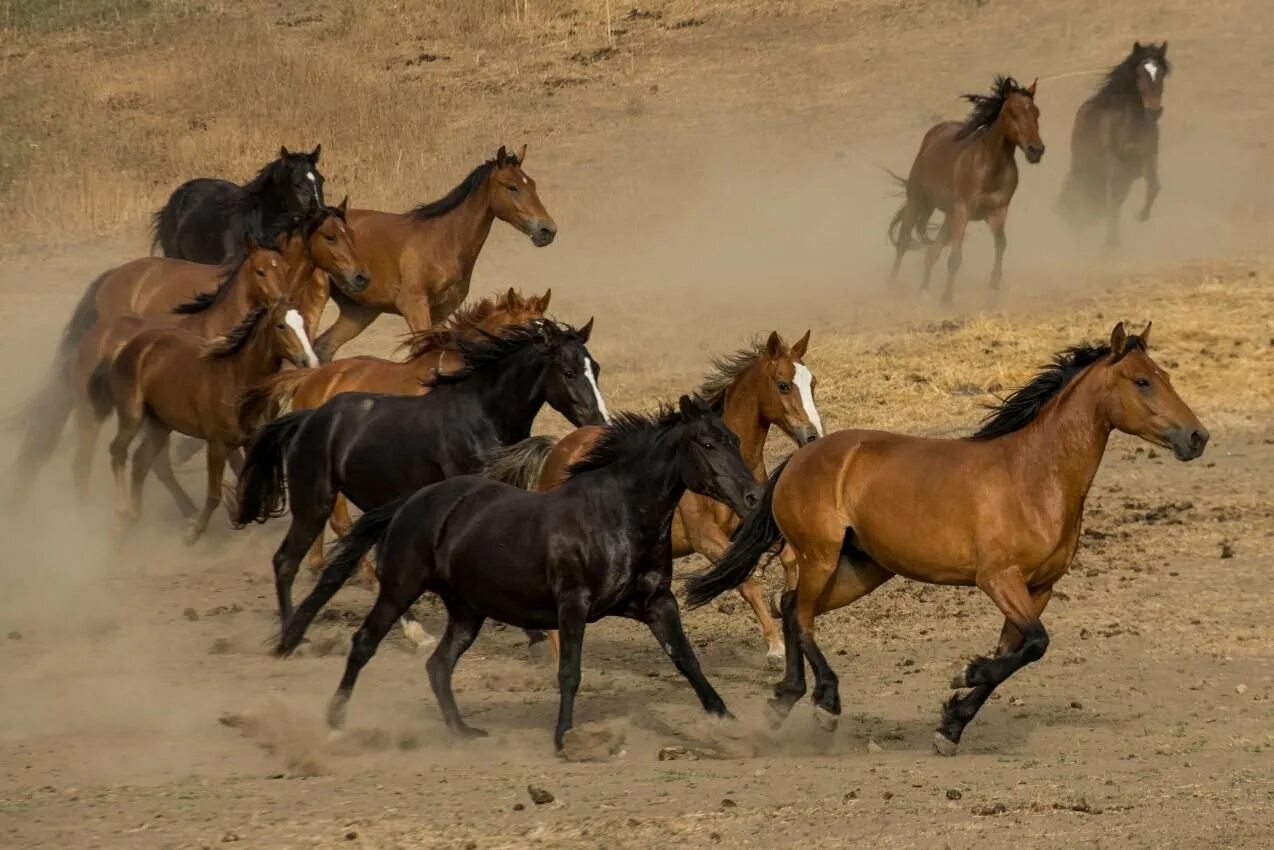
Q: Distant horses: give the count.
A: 2